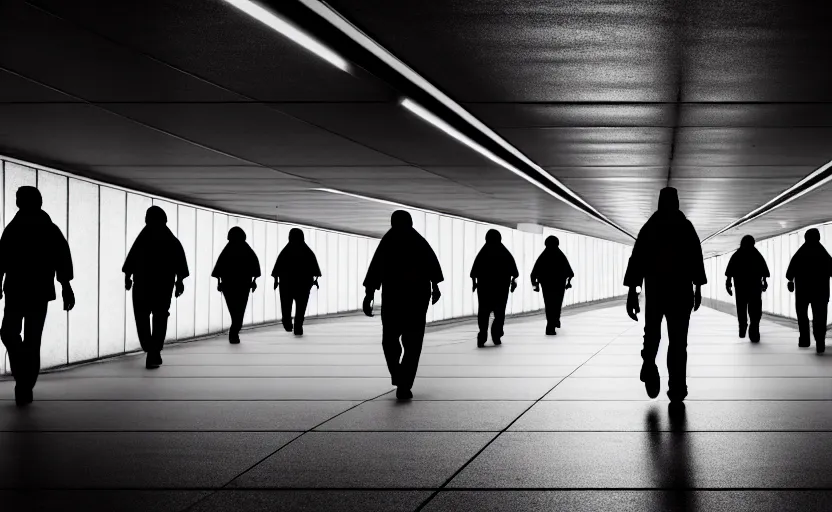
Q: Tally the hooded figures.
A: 10